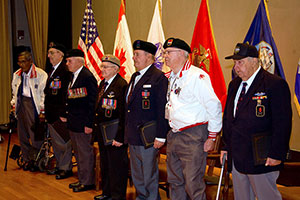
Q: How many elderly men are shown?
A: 7